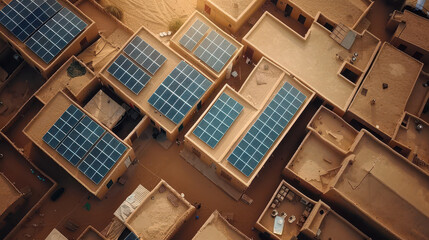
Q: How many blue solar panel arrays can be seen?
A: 12